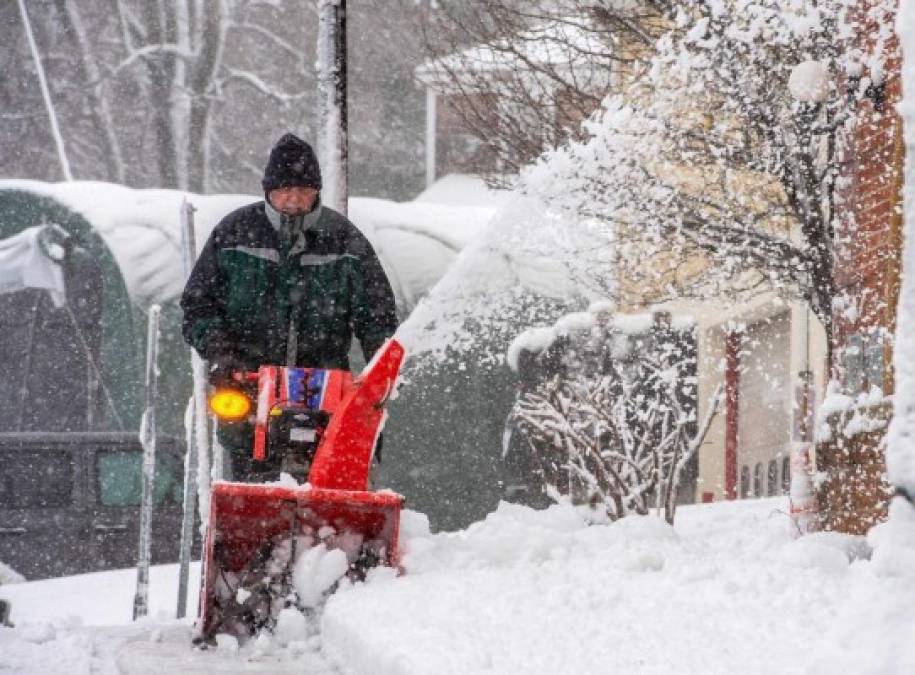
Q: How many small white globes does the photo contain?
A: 1